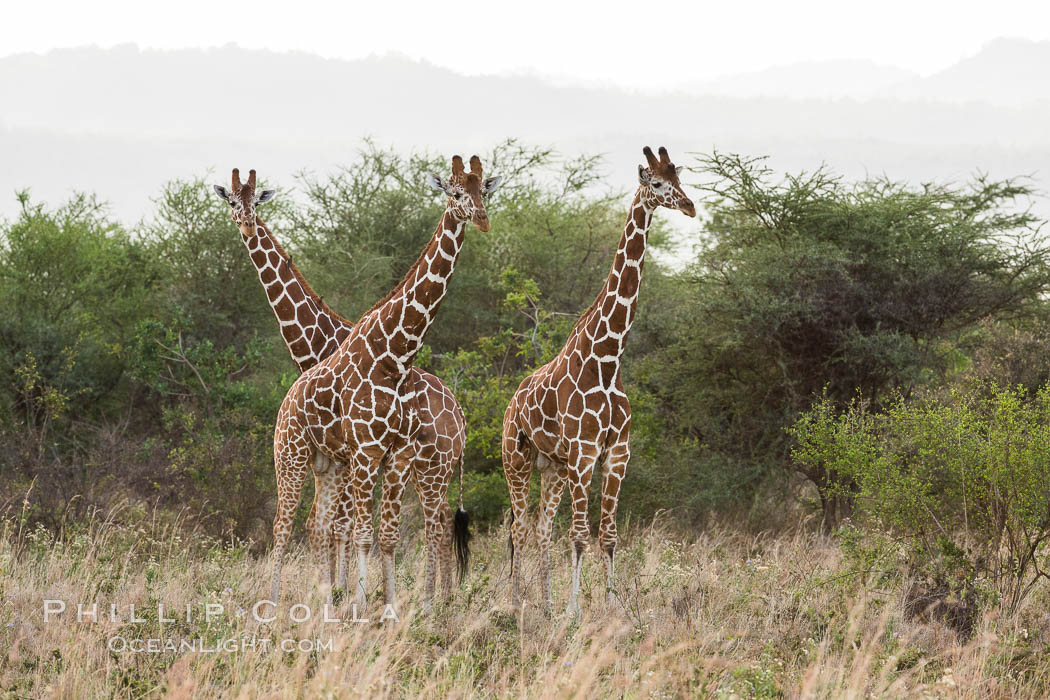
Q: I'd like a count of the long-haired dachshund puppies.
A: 0